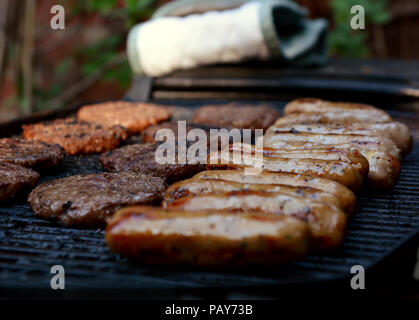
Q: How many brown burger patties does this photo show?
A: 6